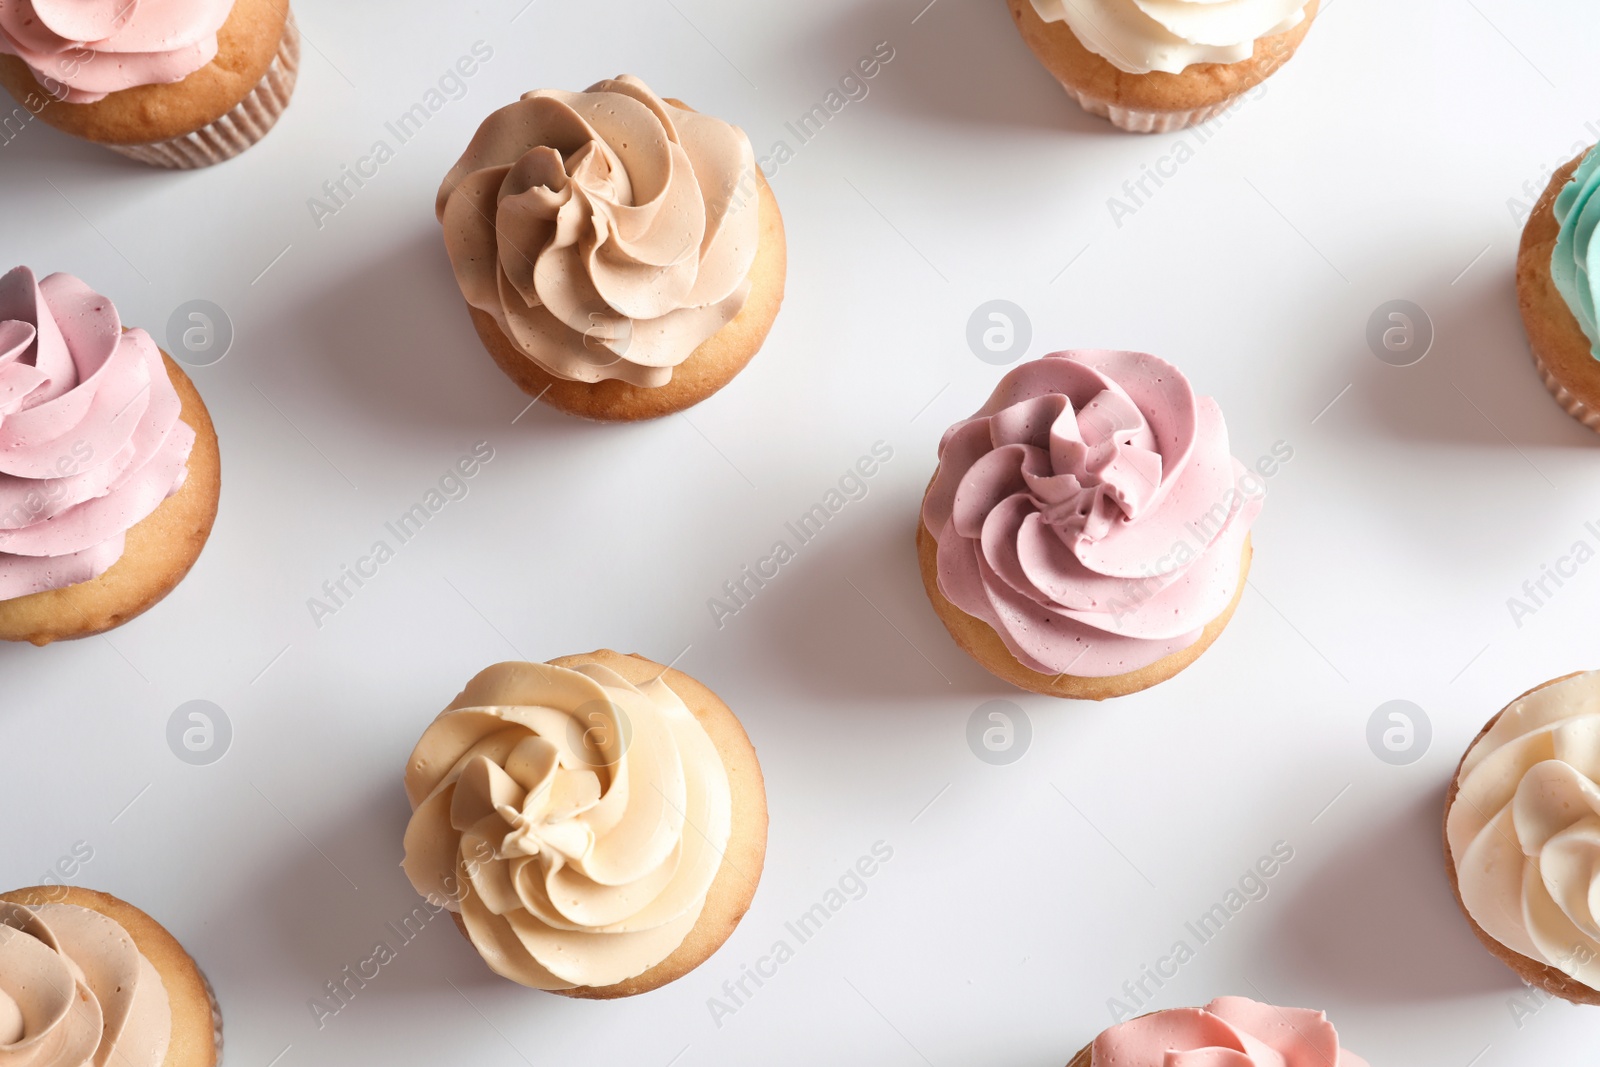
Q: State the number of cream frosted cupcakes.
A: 3